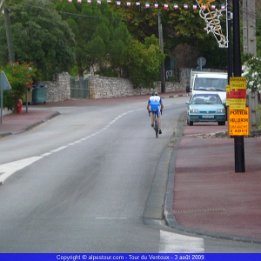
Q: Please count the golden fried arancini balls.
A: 0